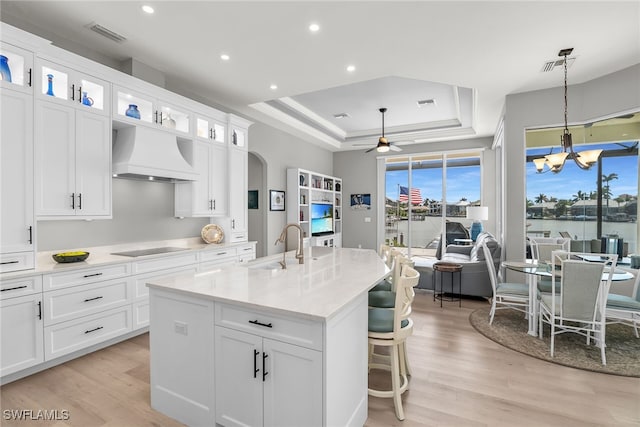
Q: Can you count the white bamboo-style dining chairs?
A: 4